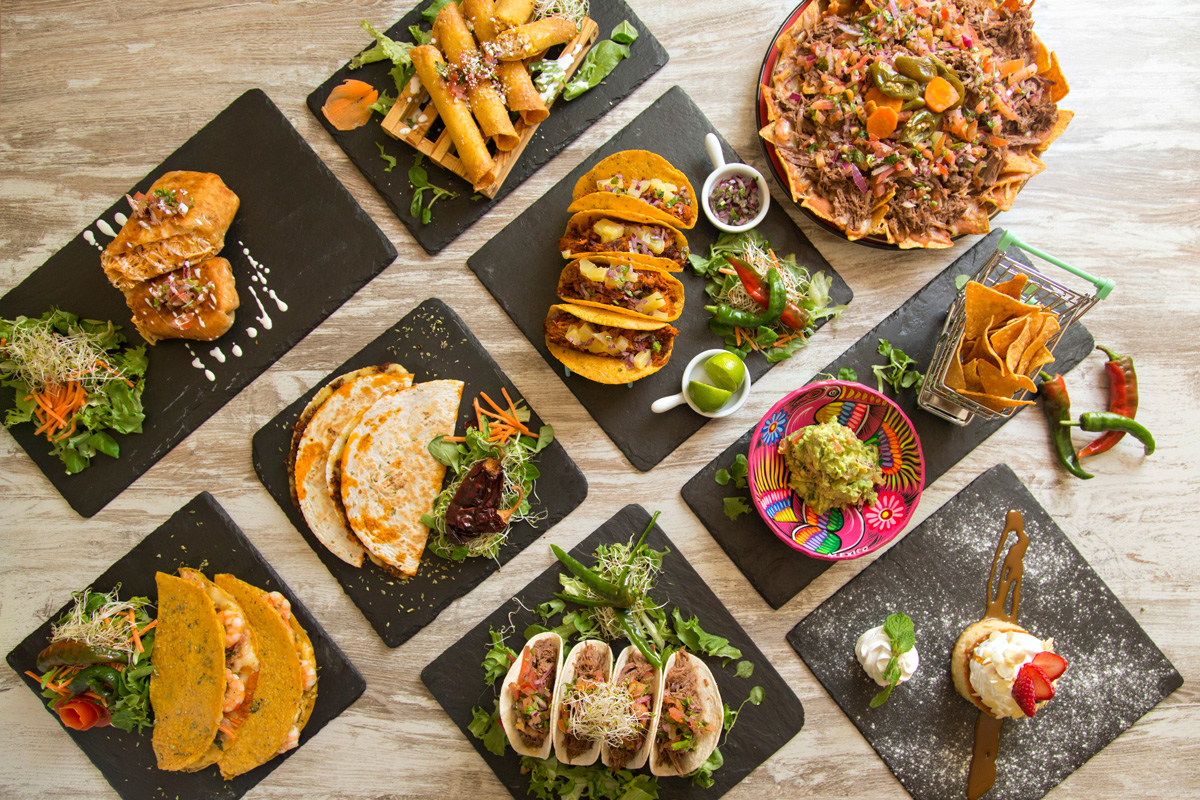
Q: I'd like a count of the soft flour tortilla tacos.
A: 4